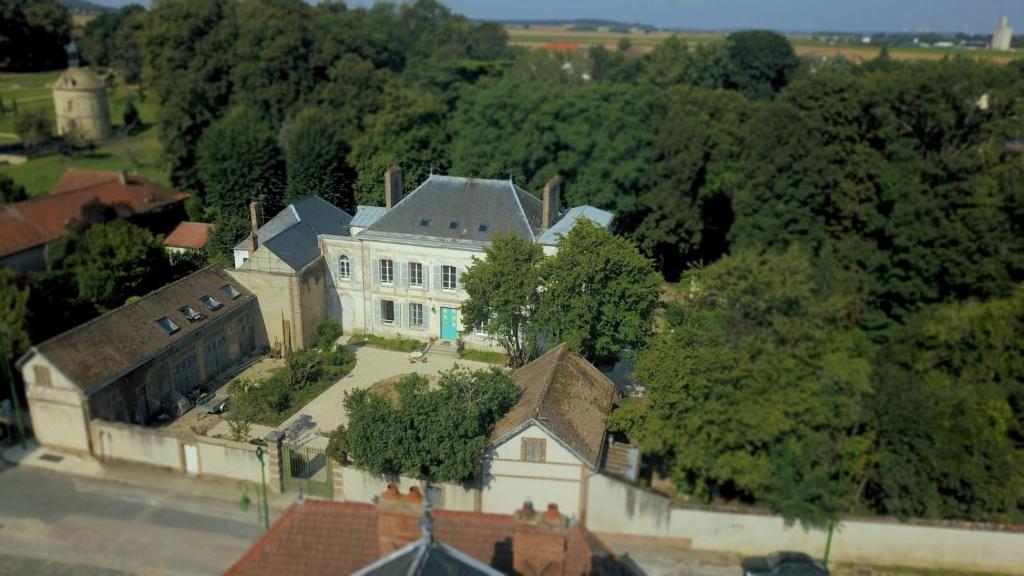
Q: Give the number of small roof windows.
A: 7